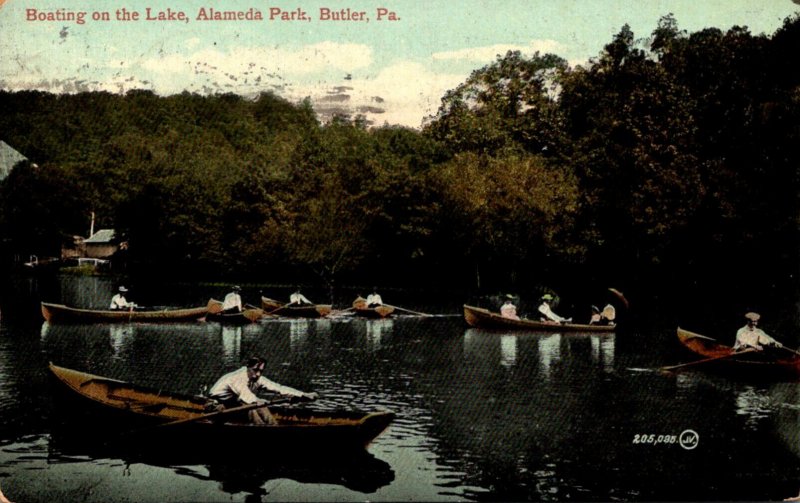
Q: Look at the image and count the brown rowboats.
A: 7